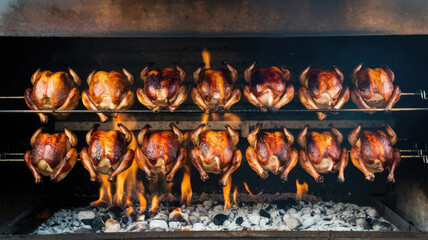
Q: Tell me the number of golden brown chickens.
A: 14